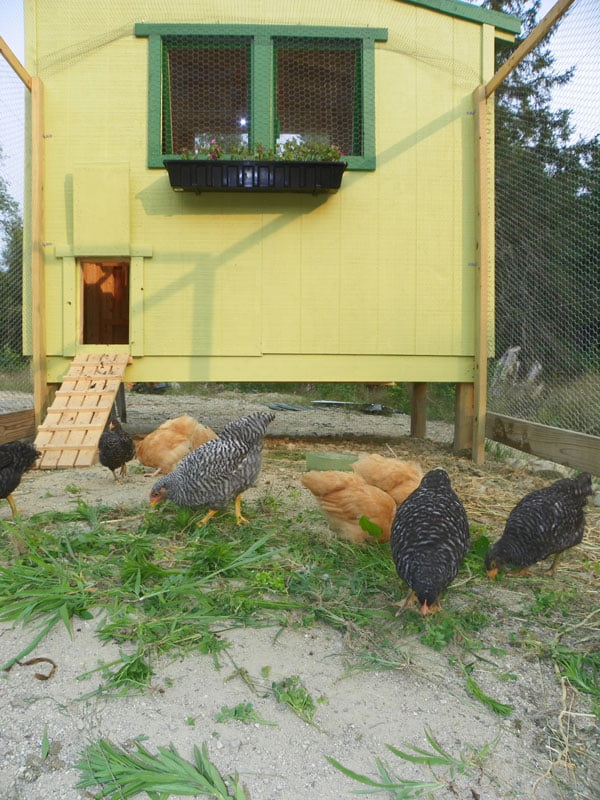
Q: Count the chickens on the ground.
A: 8